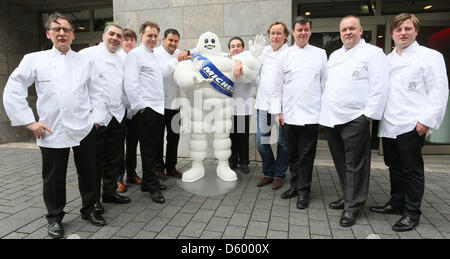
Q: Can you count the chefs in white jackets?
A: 10